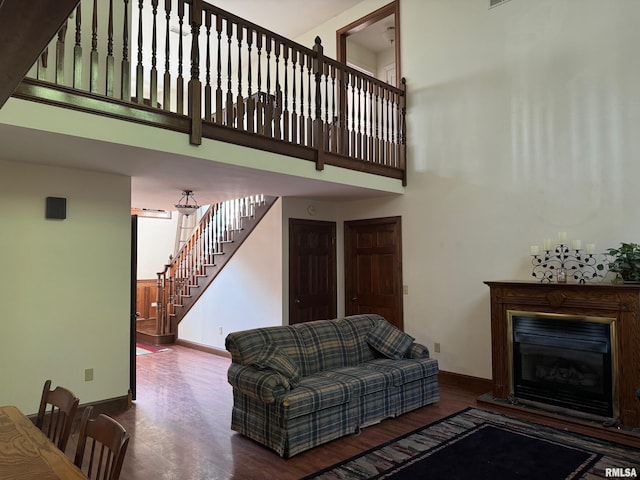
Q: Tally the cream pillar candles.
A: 5